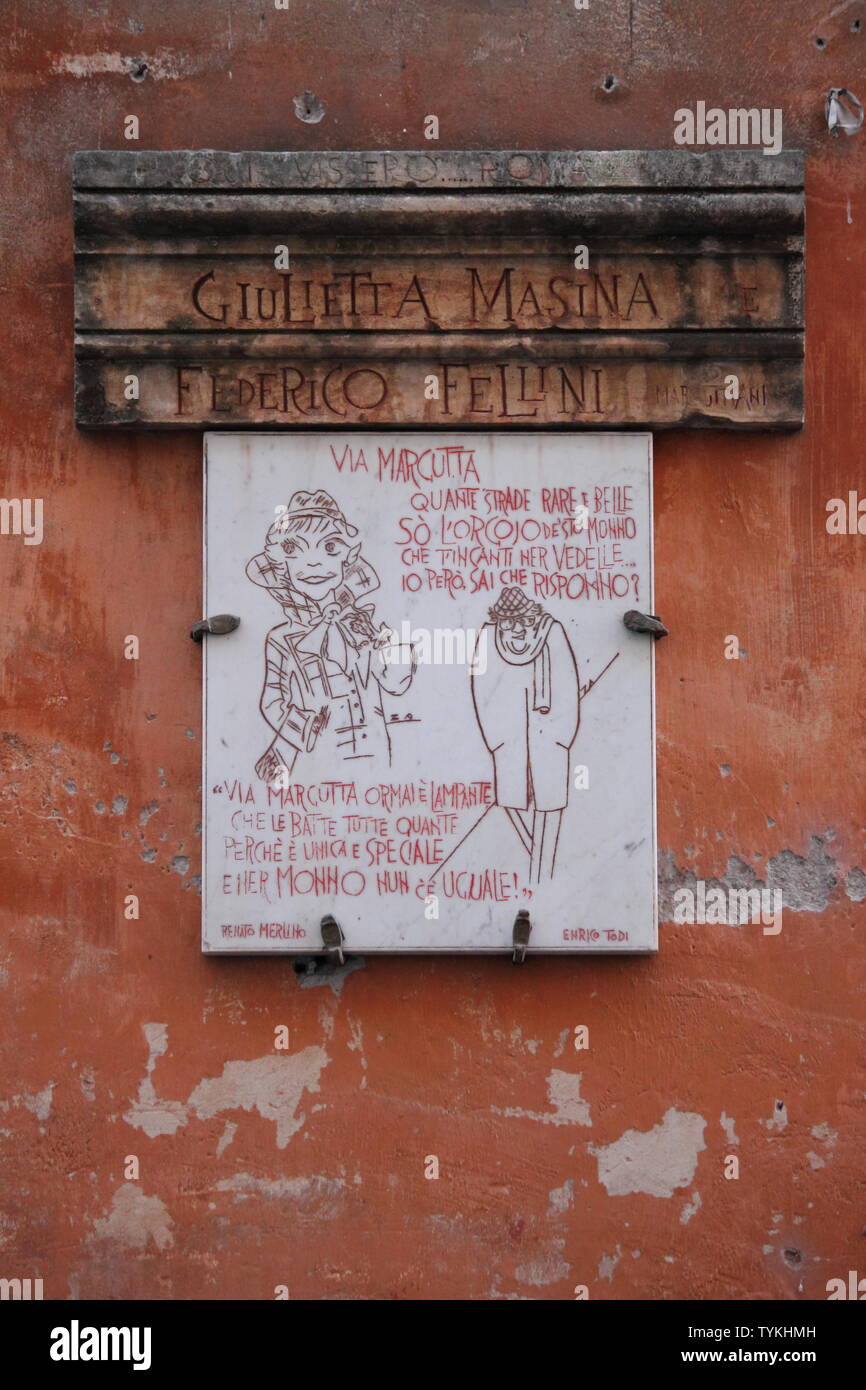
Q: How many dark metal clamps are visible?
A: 4